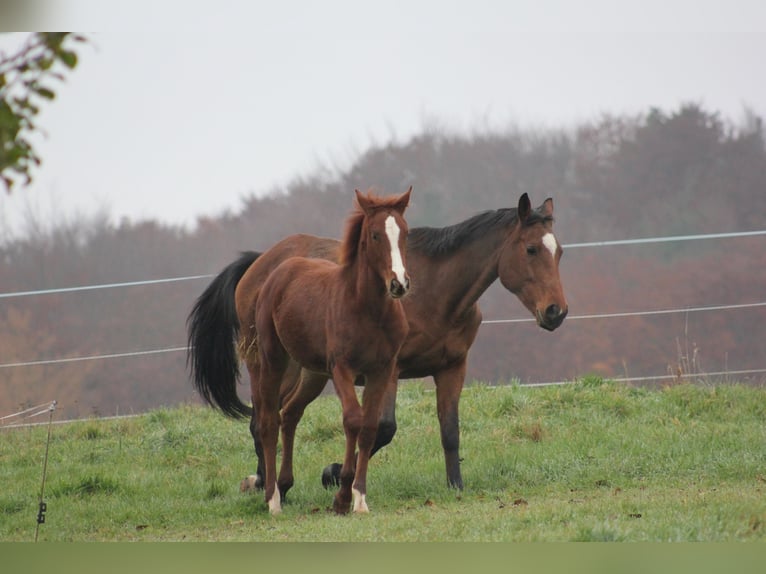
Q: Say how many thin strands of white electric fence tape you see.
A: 3